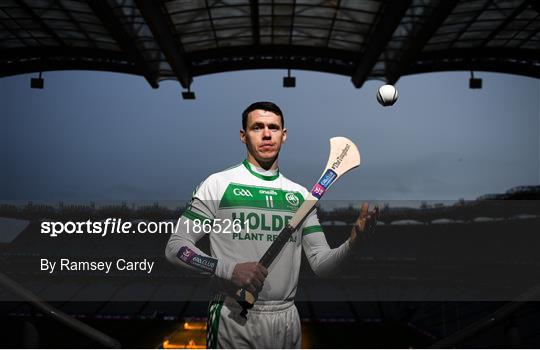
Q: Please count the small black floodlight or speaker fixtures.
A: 4